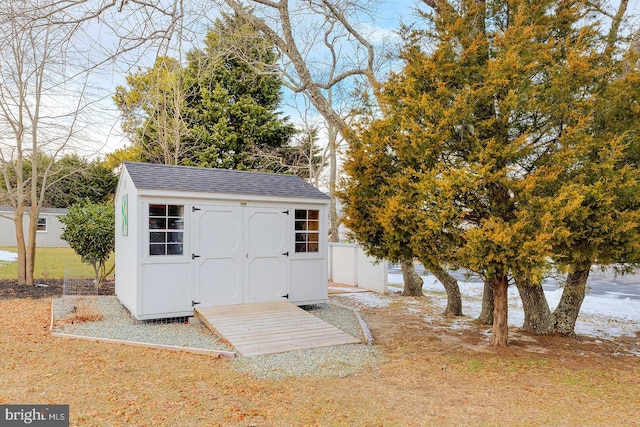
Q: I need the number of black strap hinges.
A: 6